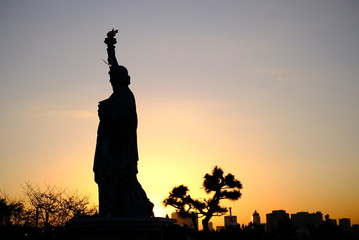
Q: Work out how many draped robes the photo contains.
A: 1